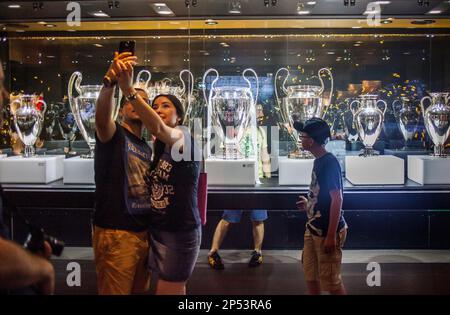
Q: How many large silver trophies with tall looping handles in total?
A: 4